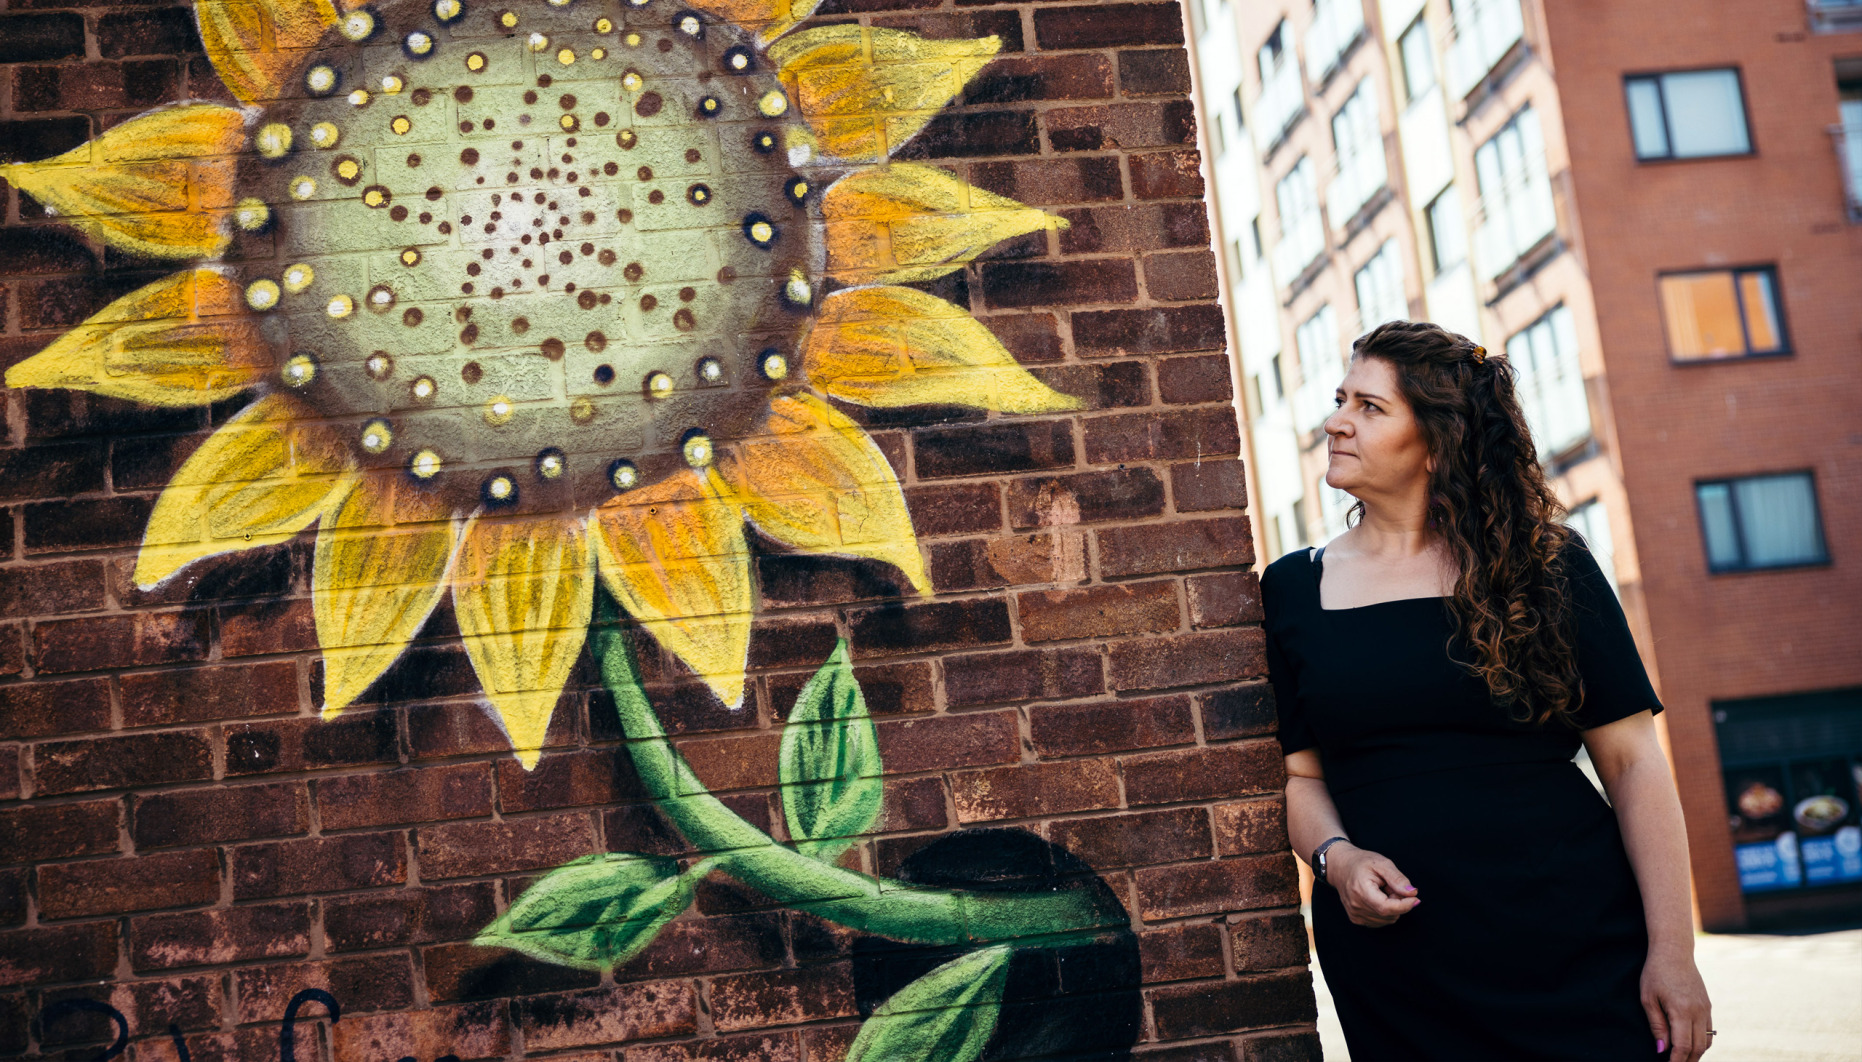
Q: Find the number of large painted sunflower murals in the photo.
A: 1